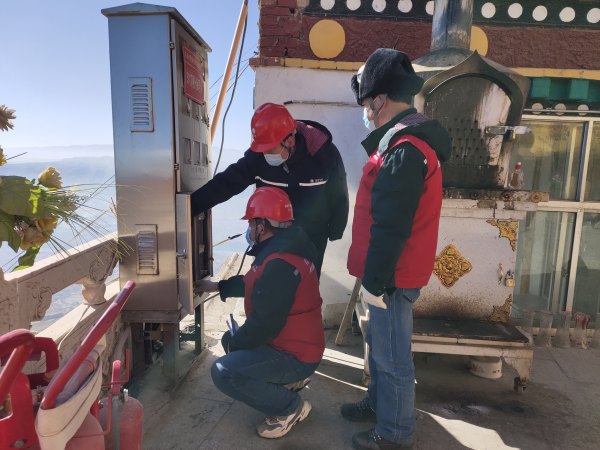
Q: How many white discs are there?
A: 13